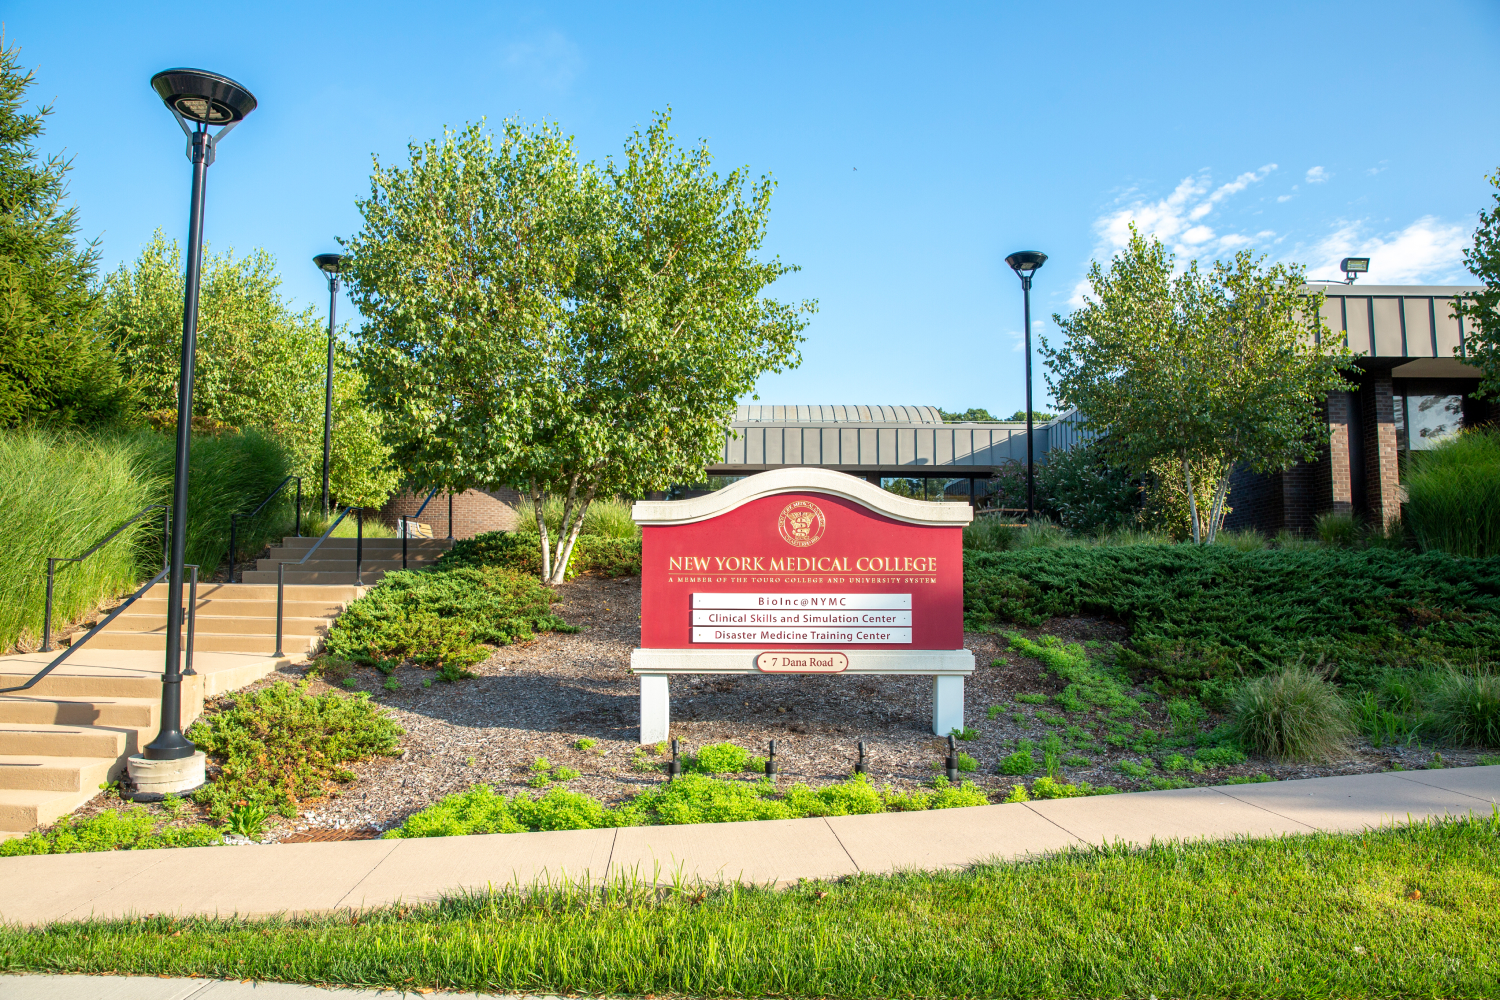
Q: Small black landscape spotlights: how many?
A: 4